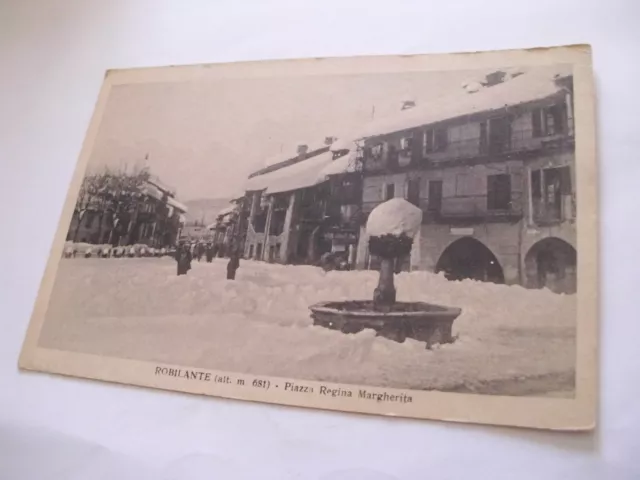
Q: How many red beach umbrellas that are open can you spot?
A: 0